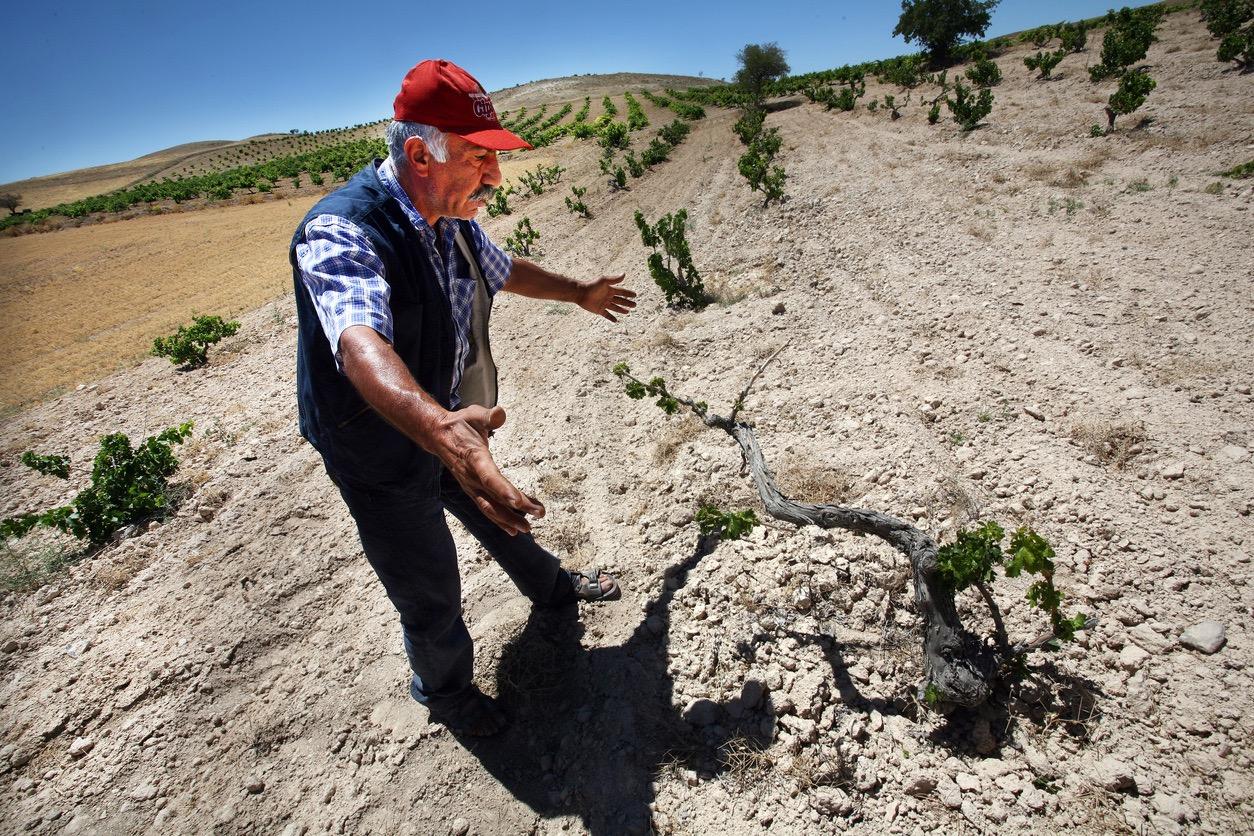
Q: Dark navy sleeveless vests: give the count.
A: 1